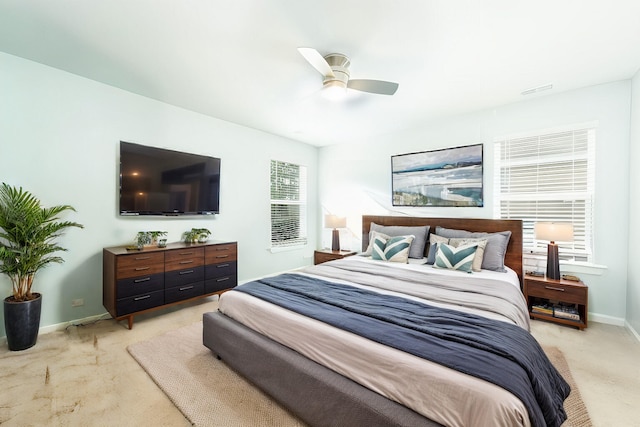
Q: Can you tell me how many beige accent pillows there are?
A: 2